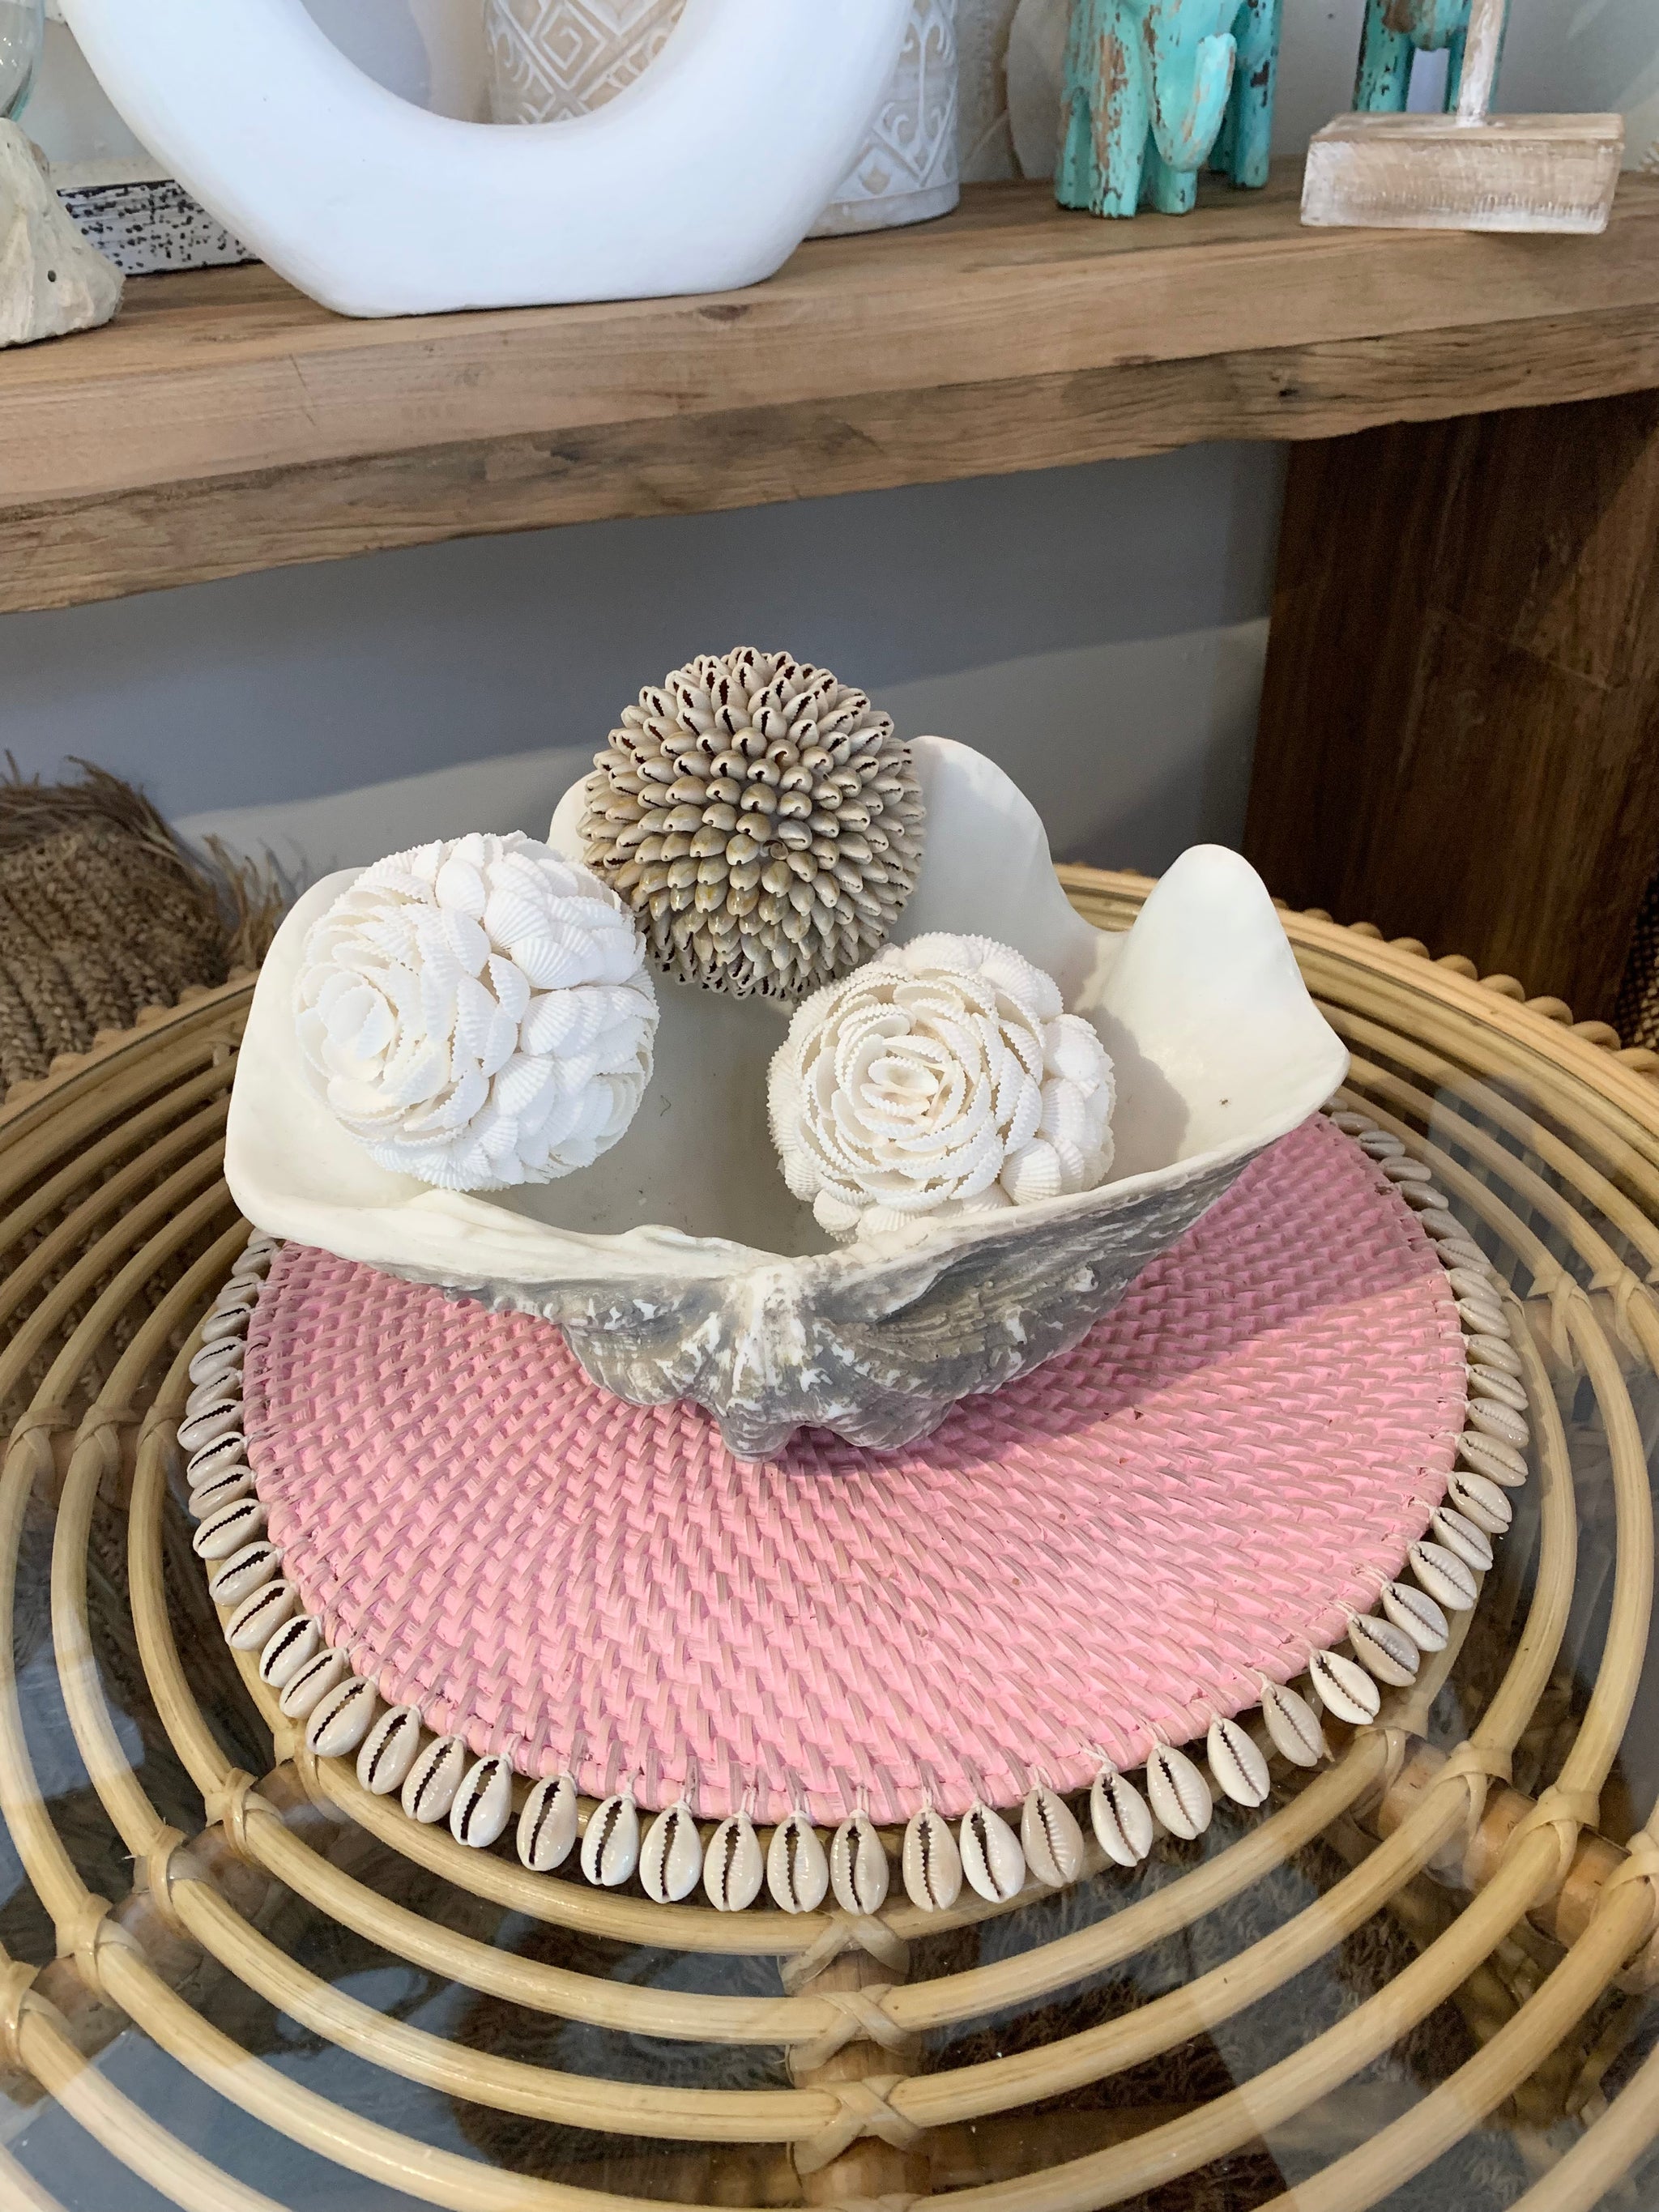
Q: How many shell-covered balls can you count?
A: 3